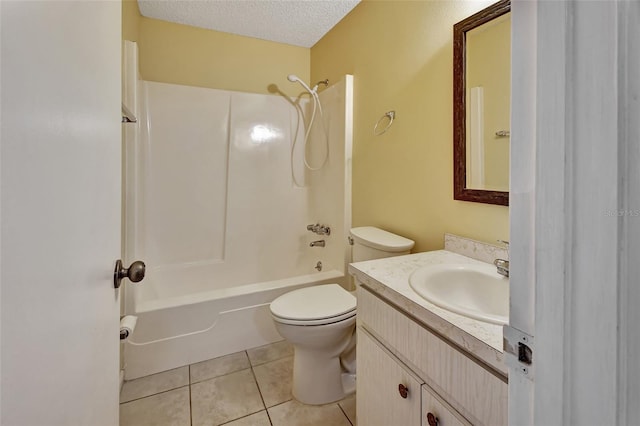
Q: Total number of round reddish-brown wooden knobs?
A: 2